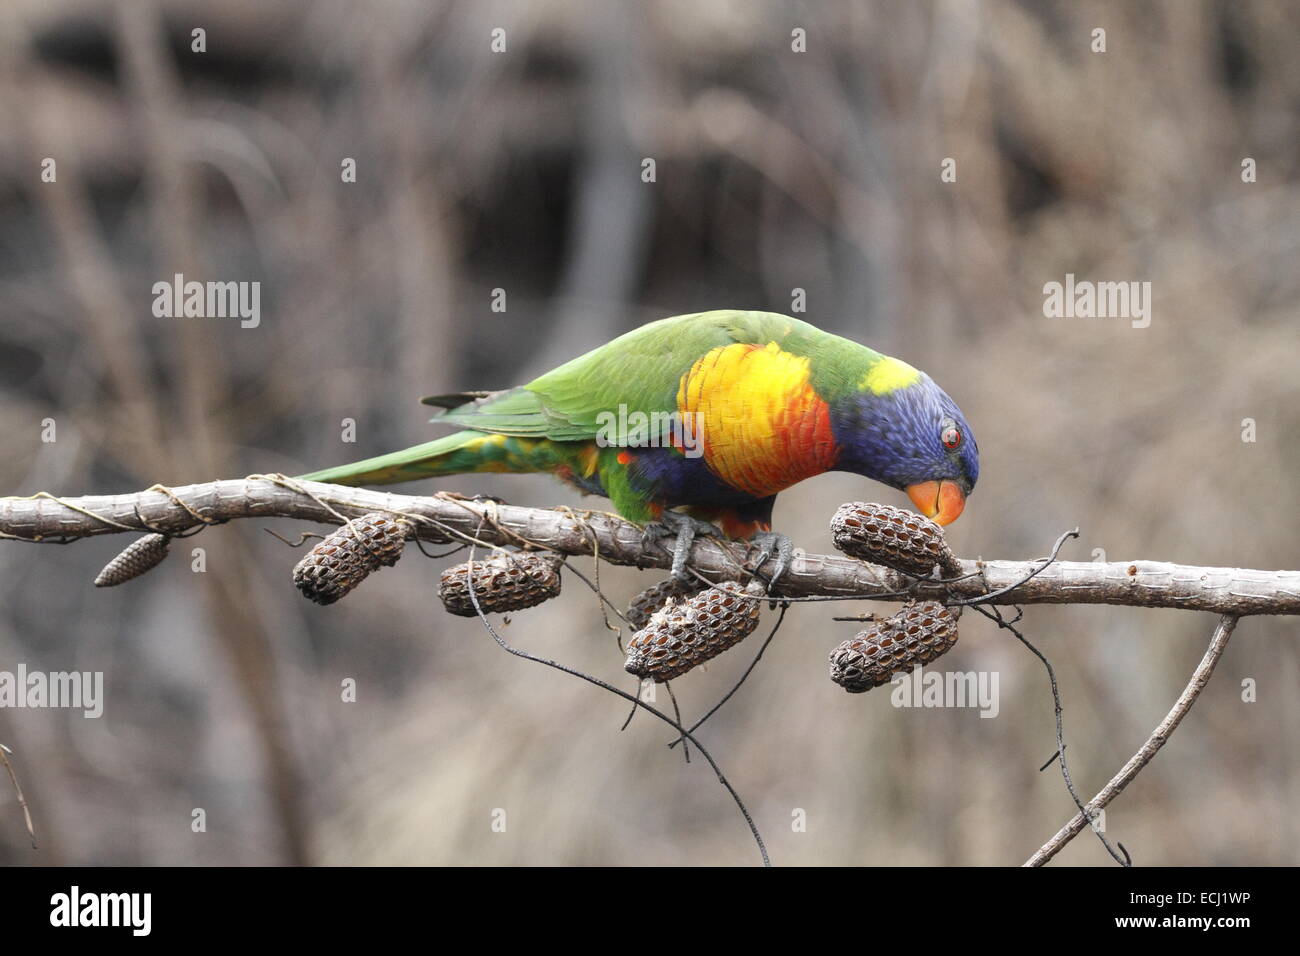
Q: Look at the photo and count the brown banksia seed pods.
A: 7